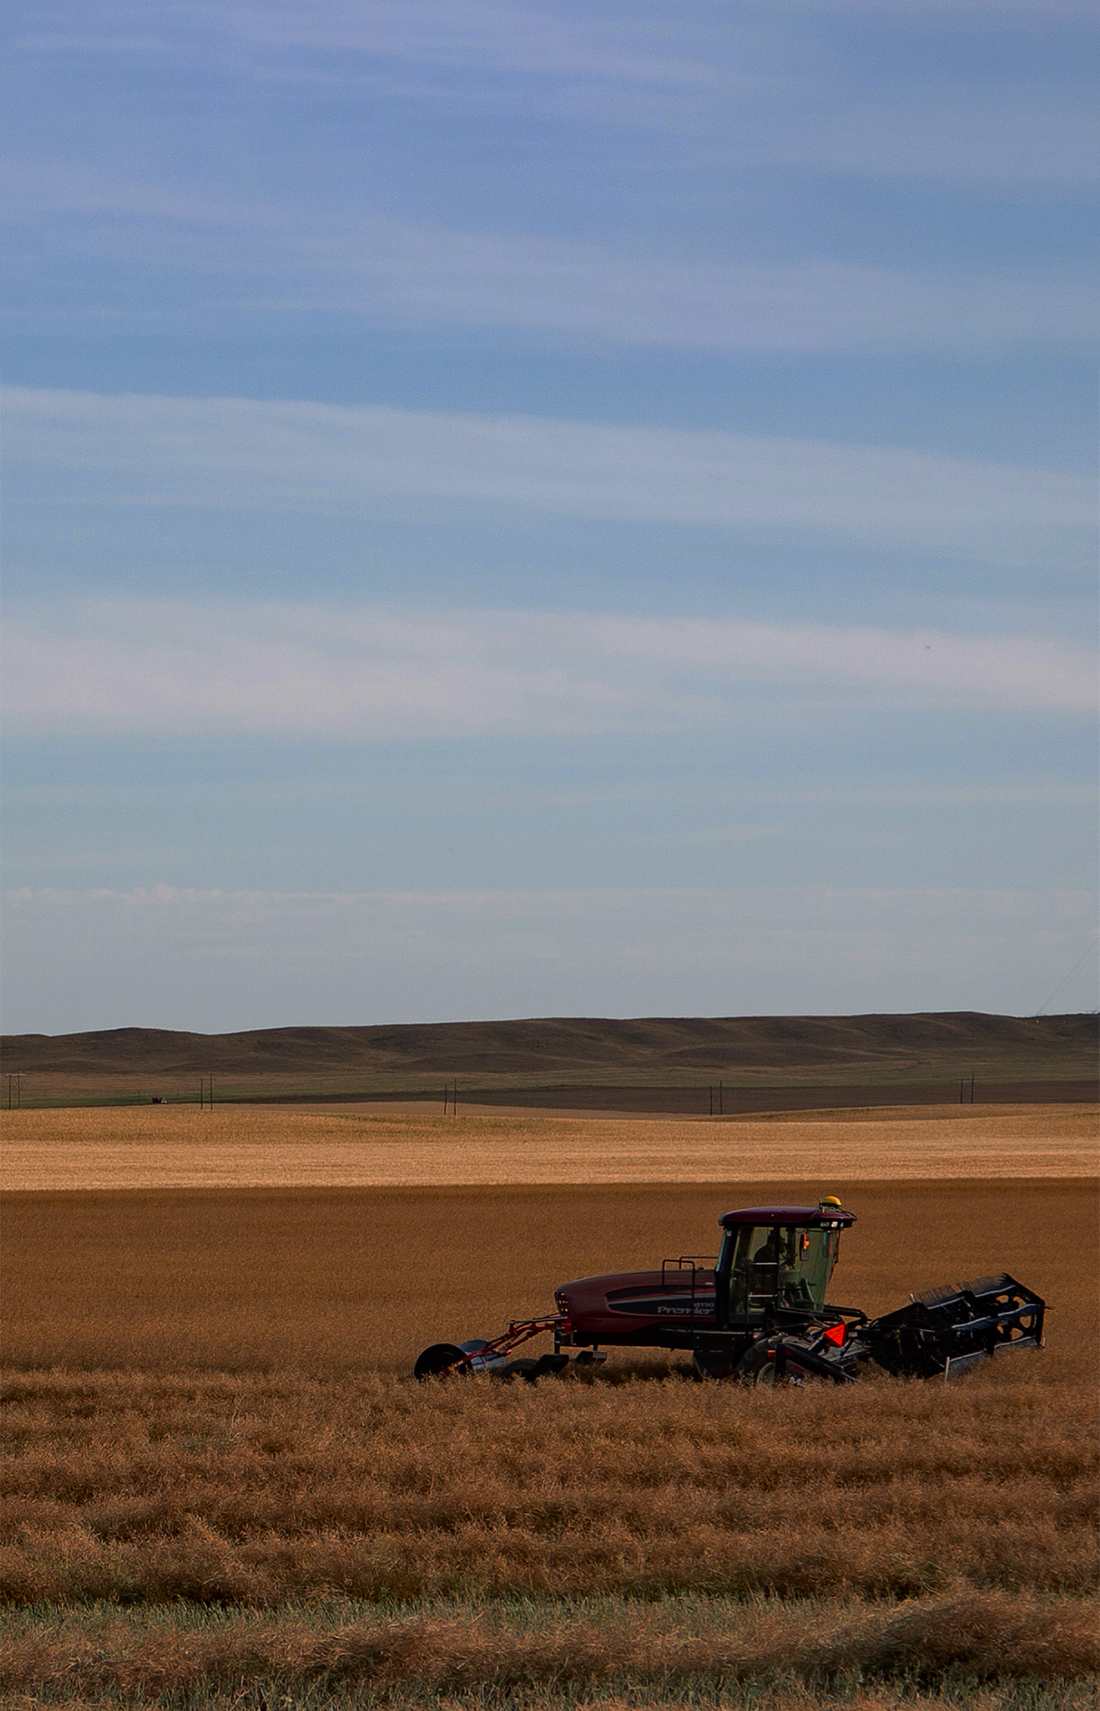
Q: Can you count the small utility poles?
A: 10